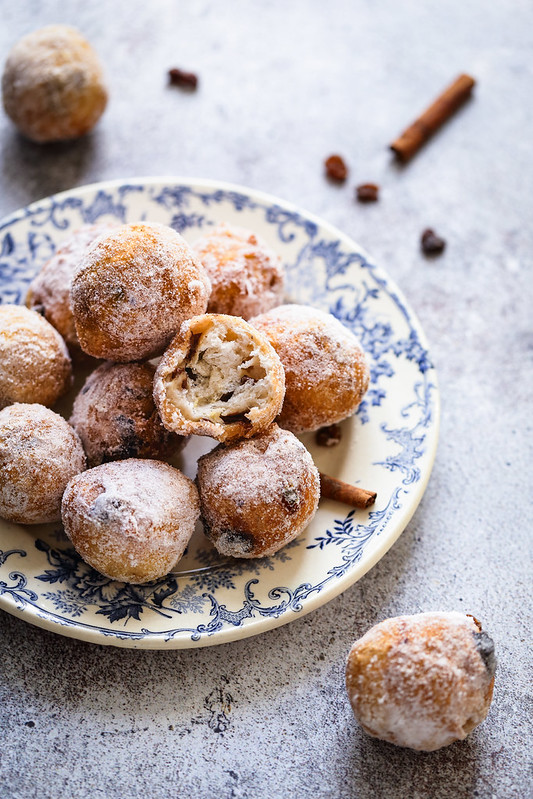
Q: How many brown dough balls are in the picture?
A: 12